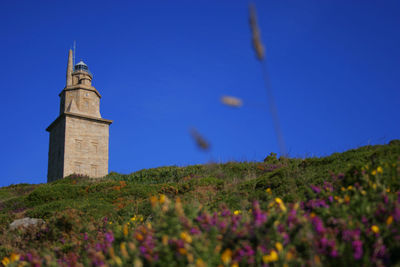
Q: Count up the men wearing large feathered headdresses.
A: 0